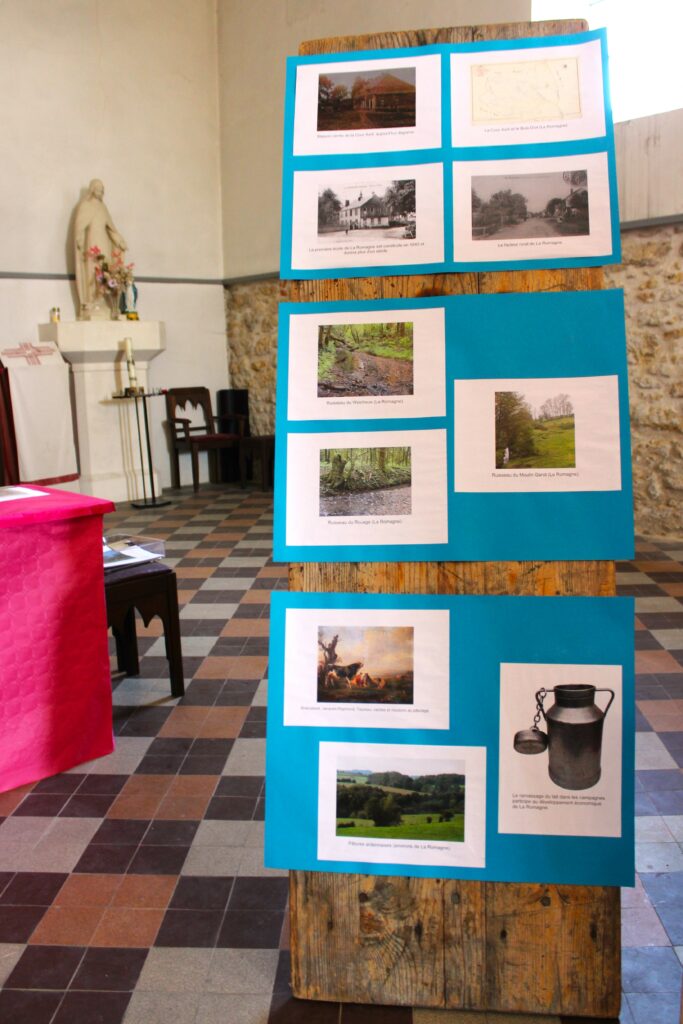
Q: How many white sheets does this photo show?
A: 10